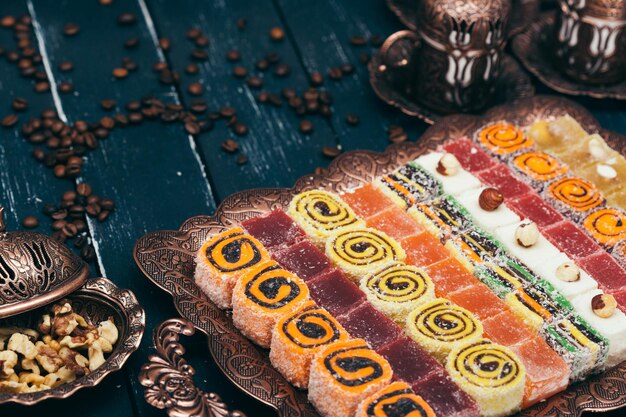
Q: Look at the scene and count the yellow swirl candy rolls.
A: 5